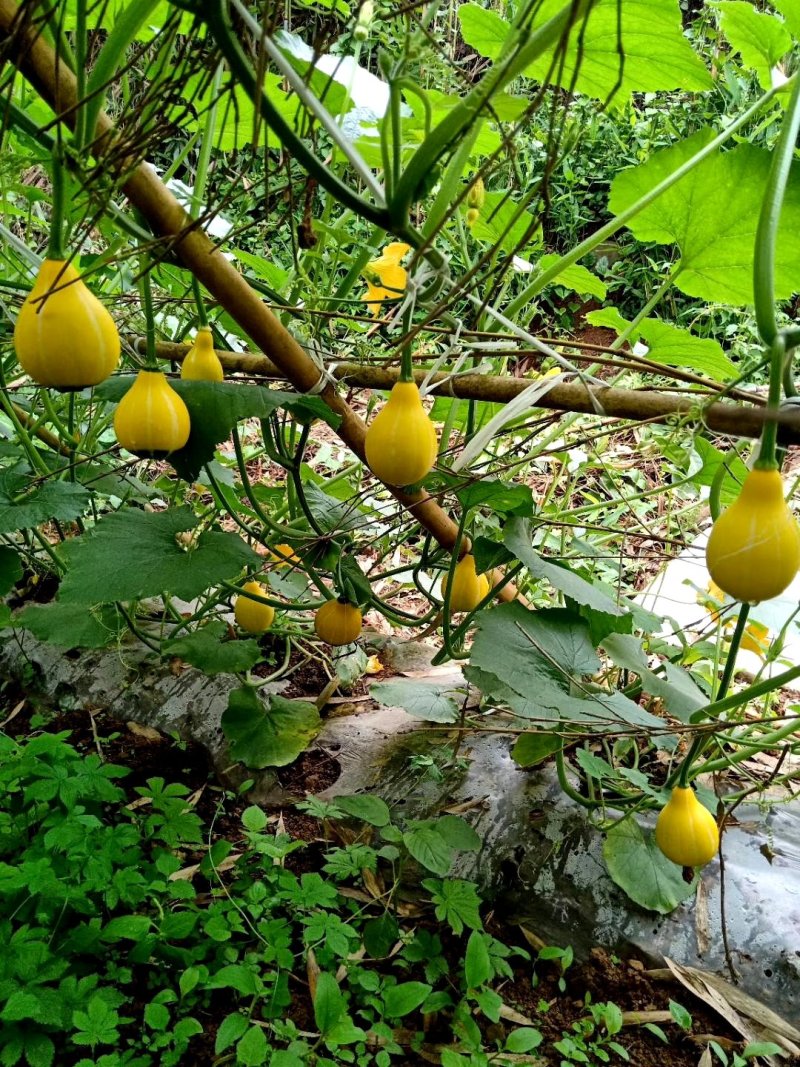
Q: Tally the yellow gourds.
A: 9